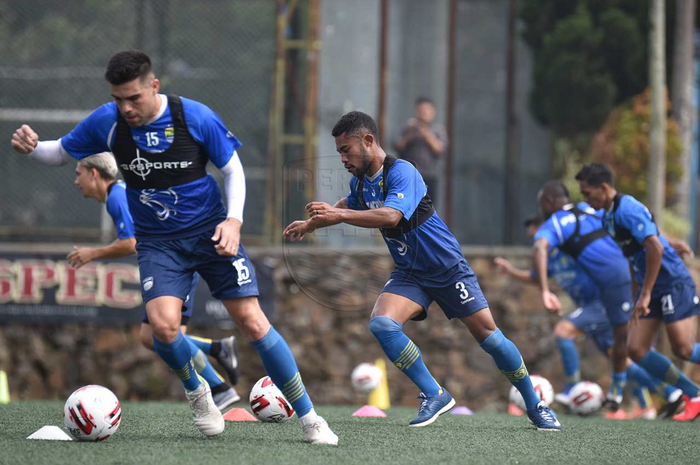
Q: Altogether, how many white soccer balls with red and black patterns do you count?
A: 5